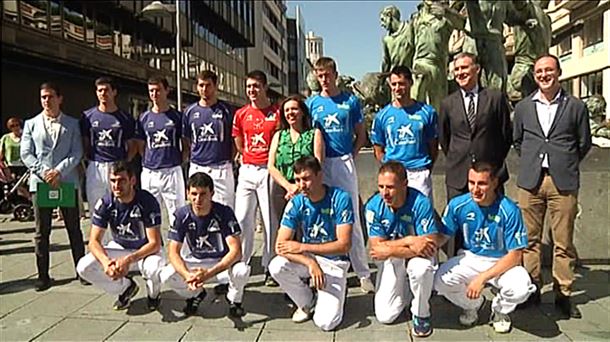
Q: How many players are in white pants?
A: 11